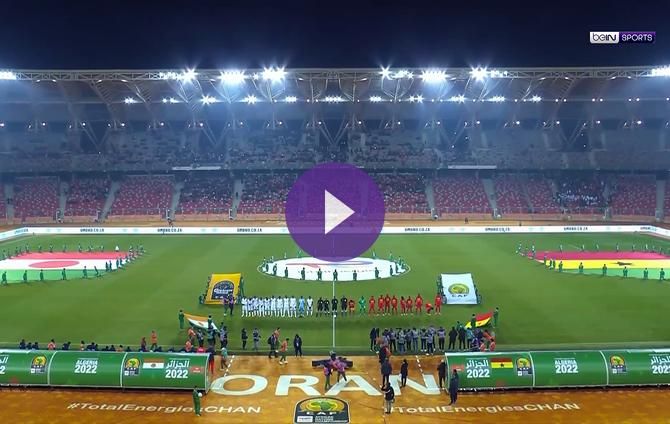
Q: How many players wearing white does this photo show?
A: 10